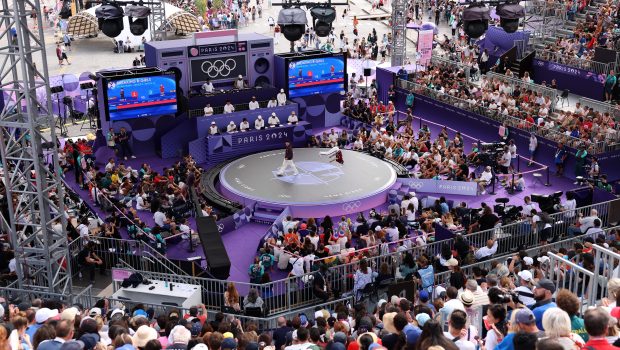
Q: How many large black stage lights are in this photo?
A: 6